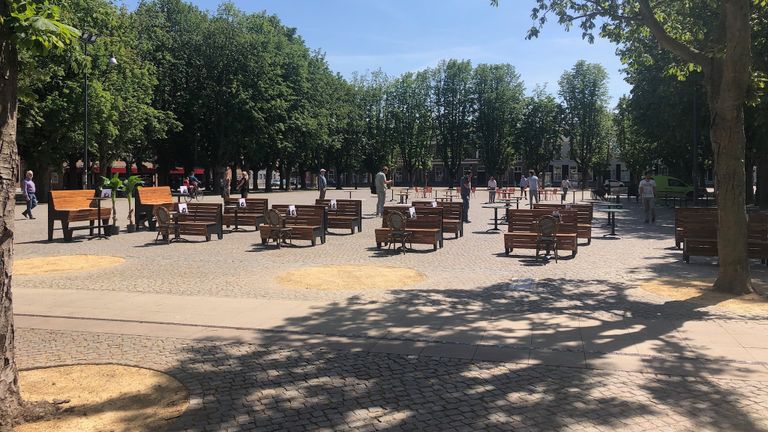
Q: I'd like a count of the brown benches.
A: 12